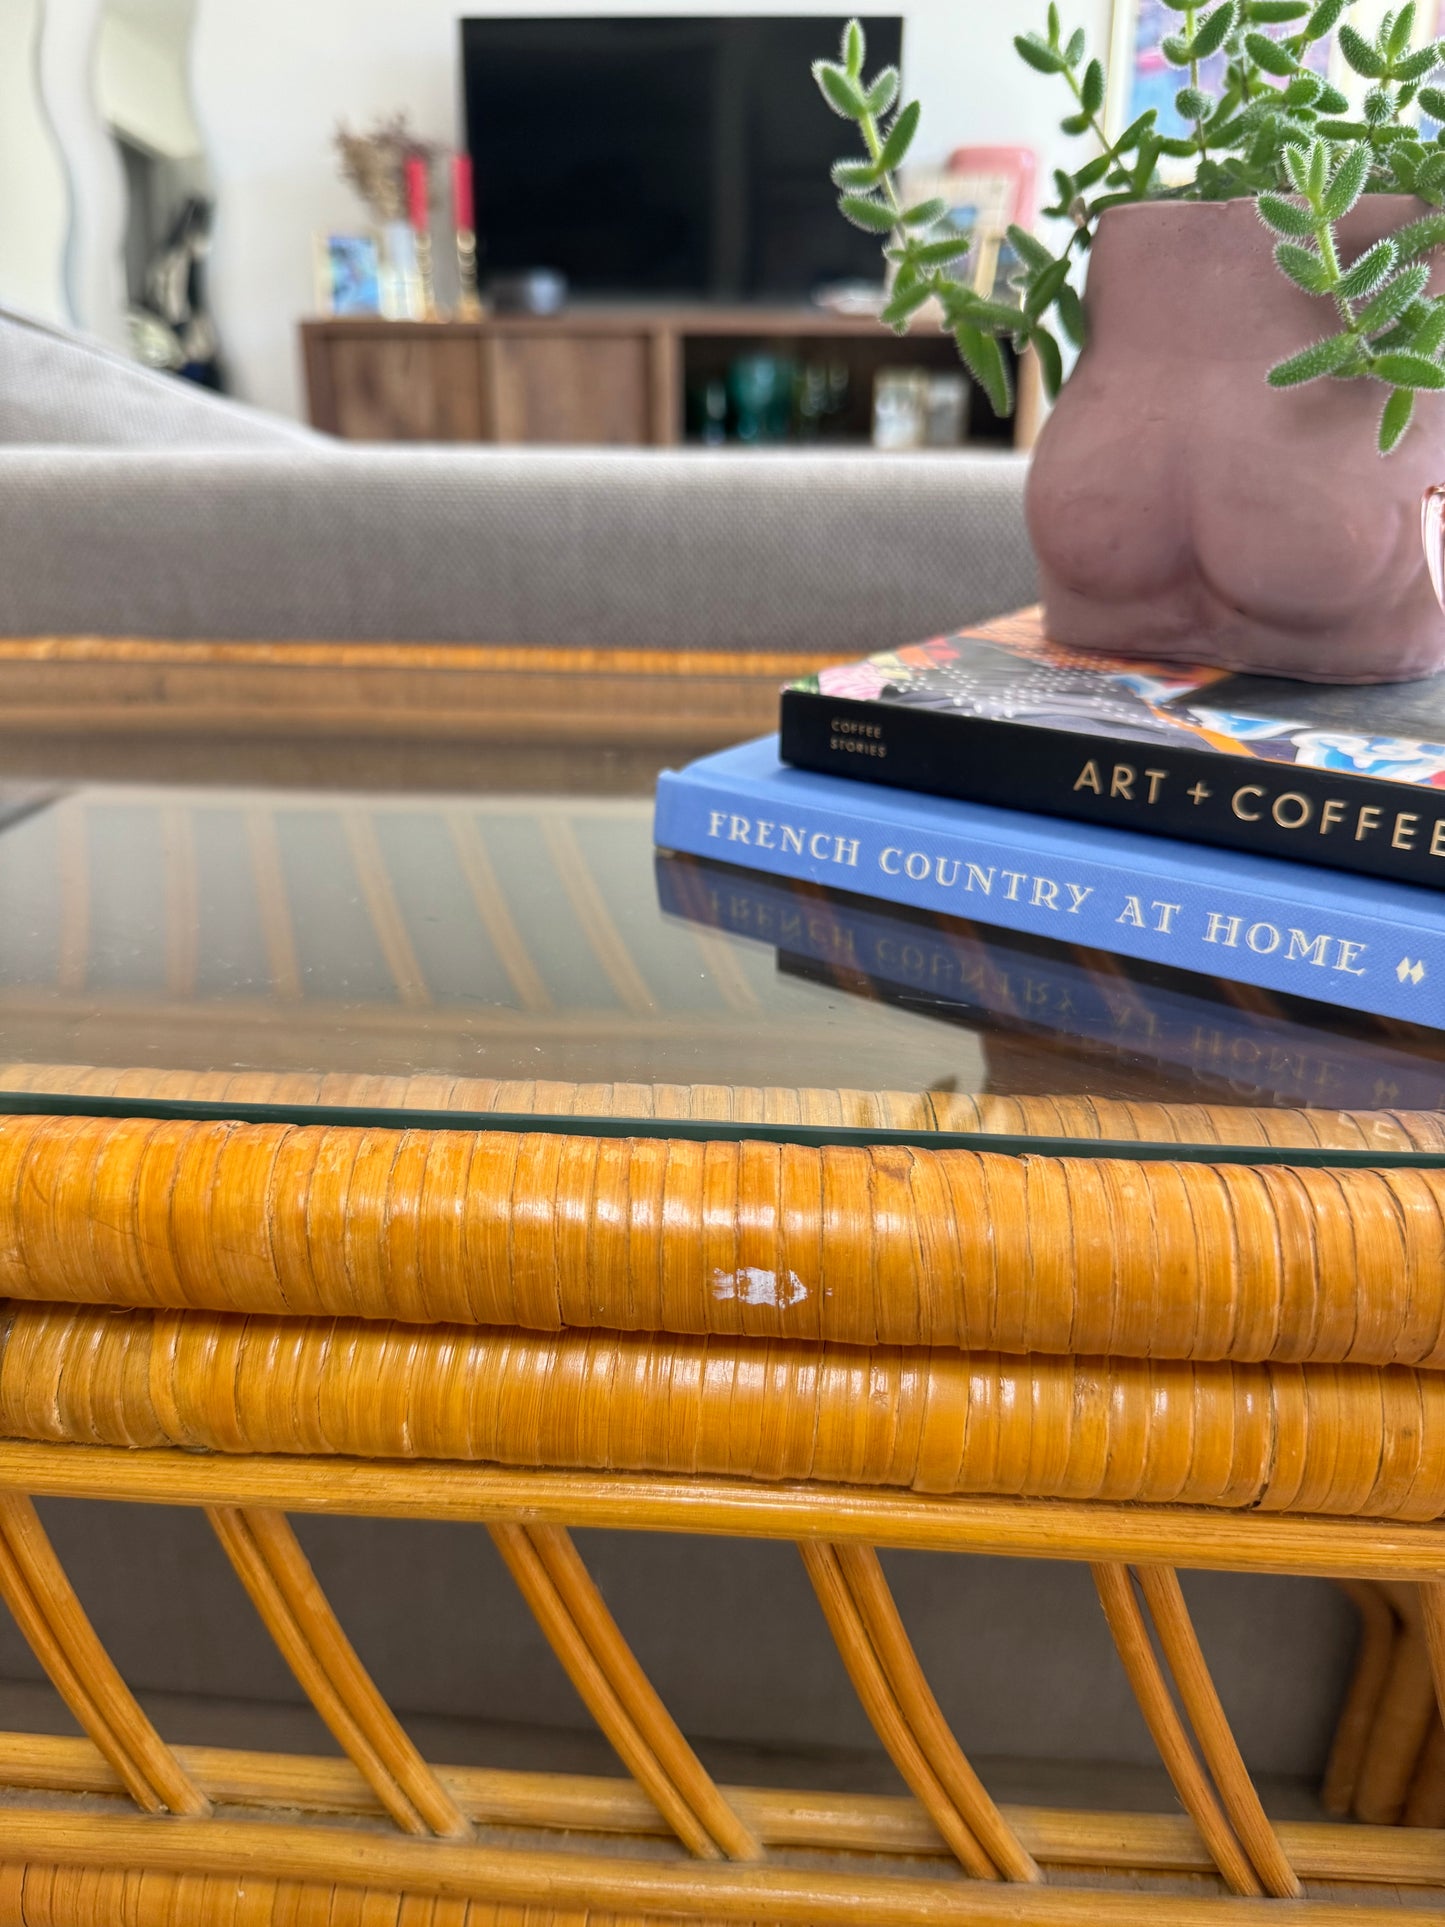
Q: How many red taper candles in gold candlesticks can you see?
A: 2